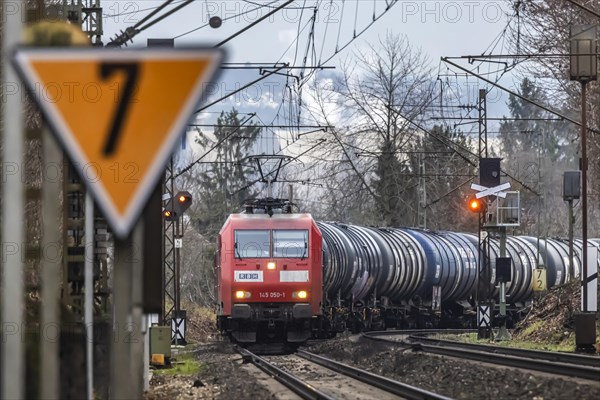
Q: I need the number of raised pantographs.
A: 1